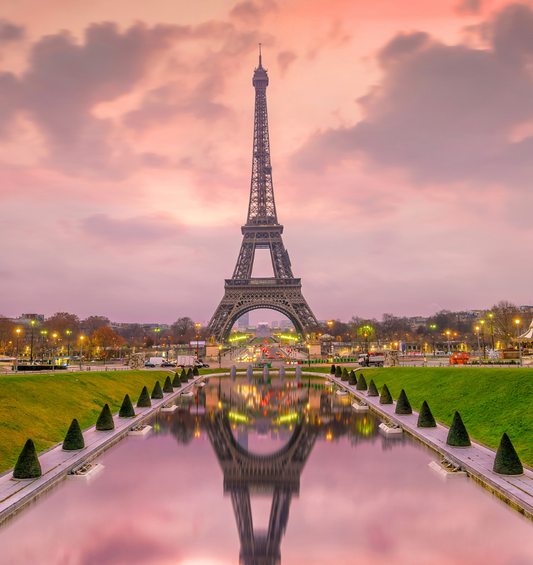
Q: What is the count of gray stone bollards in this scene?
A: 5